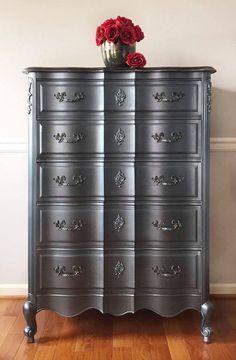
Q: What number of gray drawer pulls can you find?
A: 10